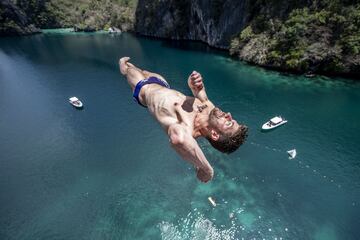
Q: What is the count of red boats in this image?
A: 0